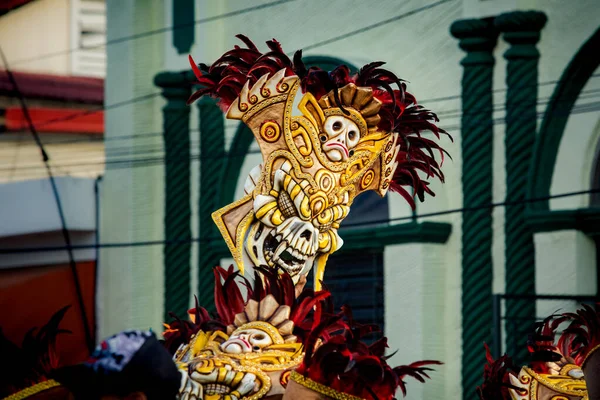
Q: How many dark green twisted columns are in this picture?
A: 4